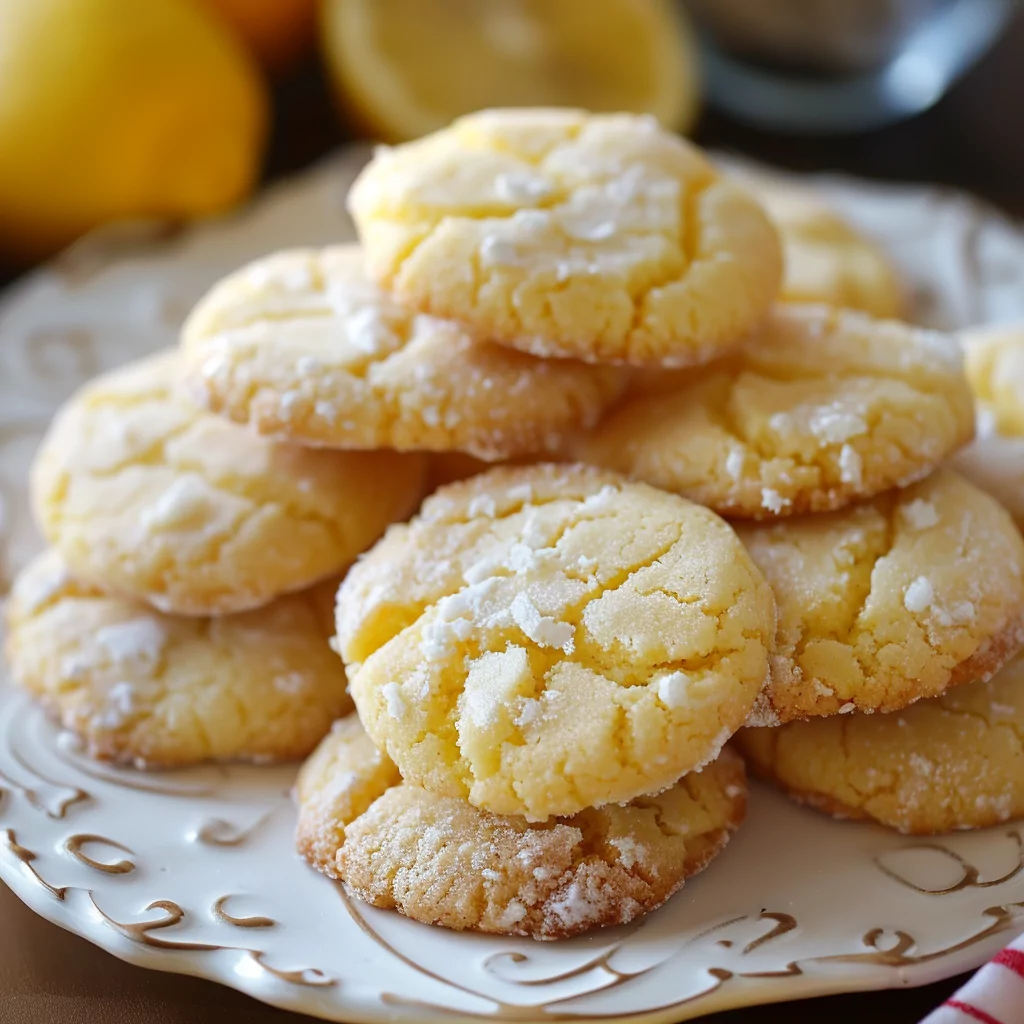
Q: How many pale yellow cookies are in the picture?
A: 11